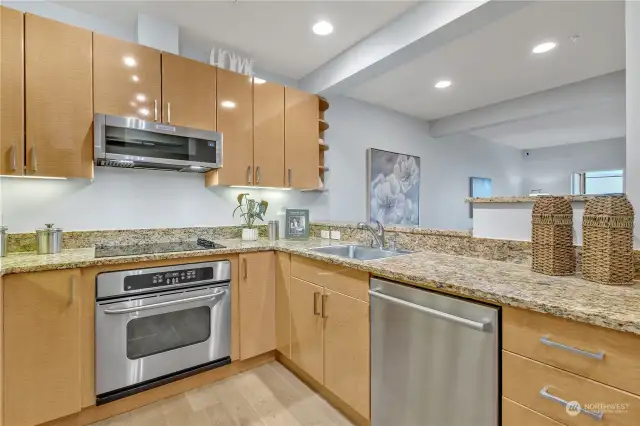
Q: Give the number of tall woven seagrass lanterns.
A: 2